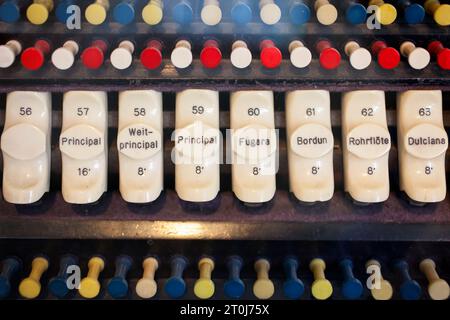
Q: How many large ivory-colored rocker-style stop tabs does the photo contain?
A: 8